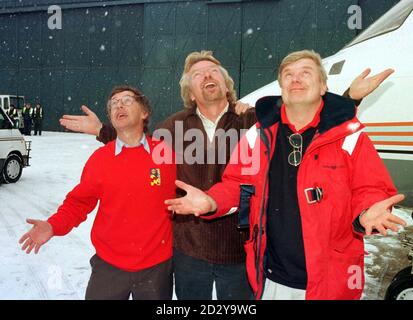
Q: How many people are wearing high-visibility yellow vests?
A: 3